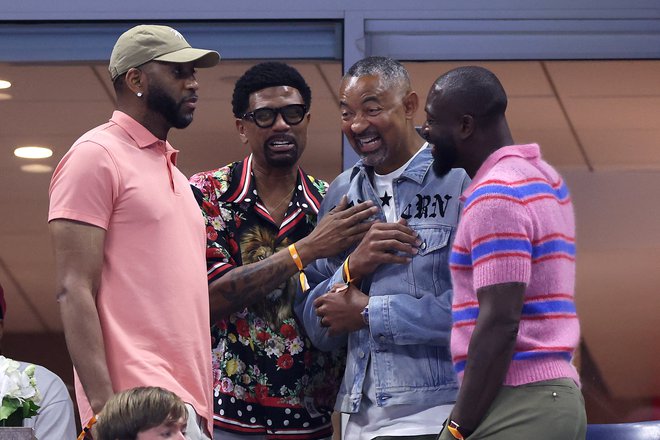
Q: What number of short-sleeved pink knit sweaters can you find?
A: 1